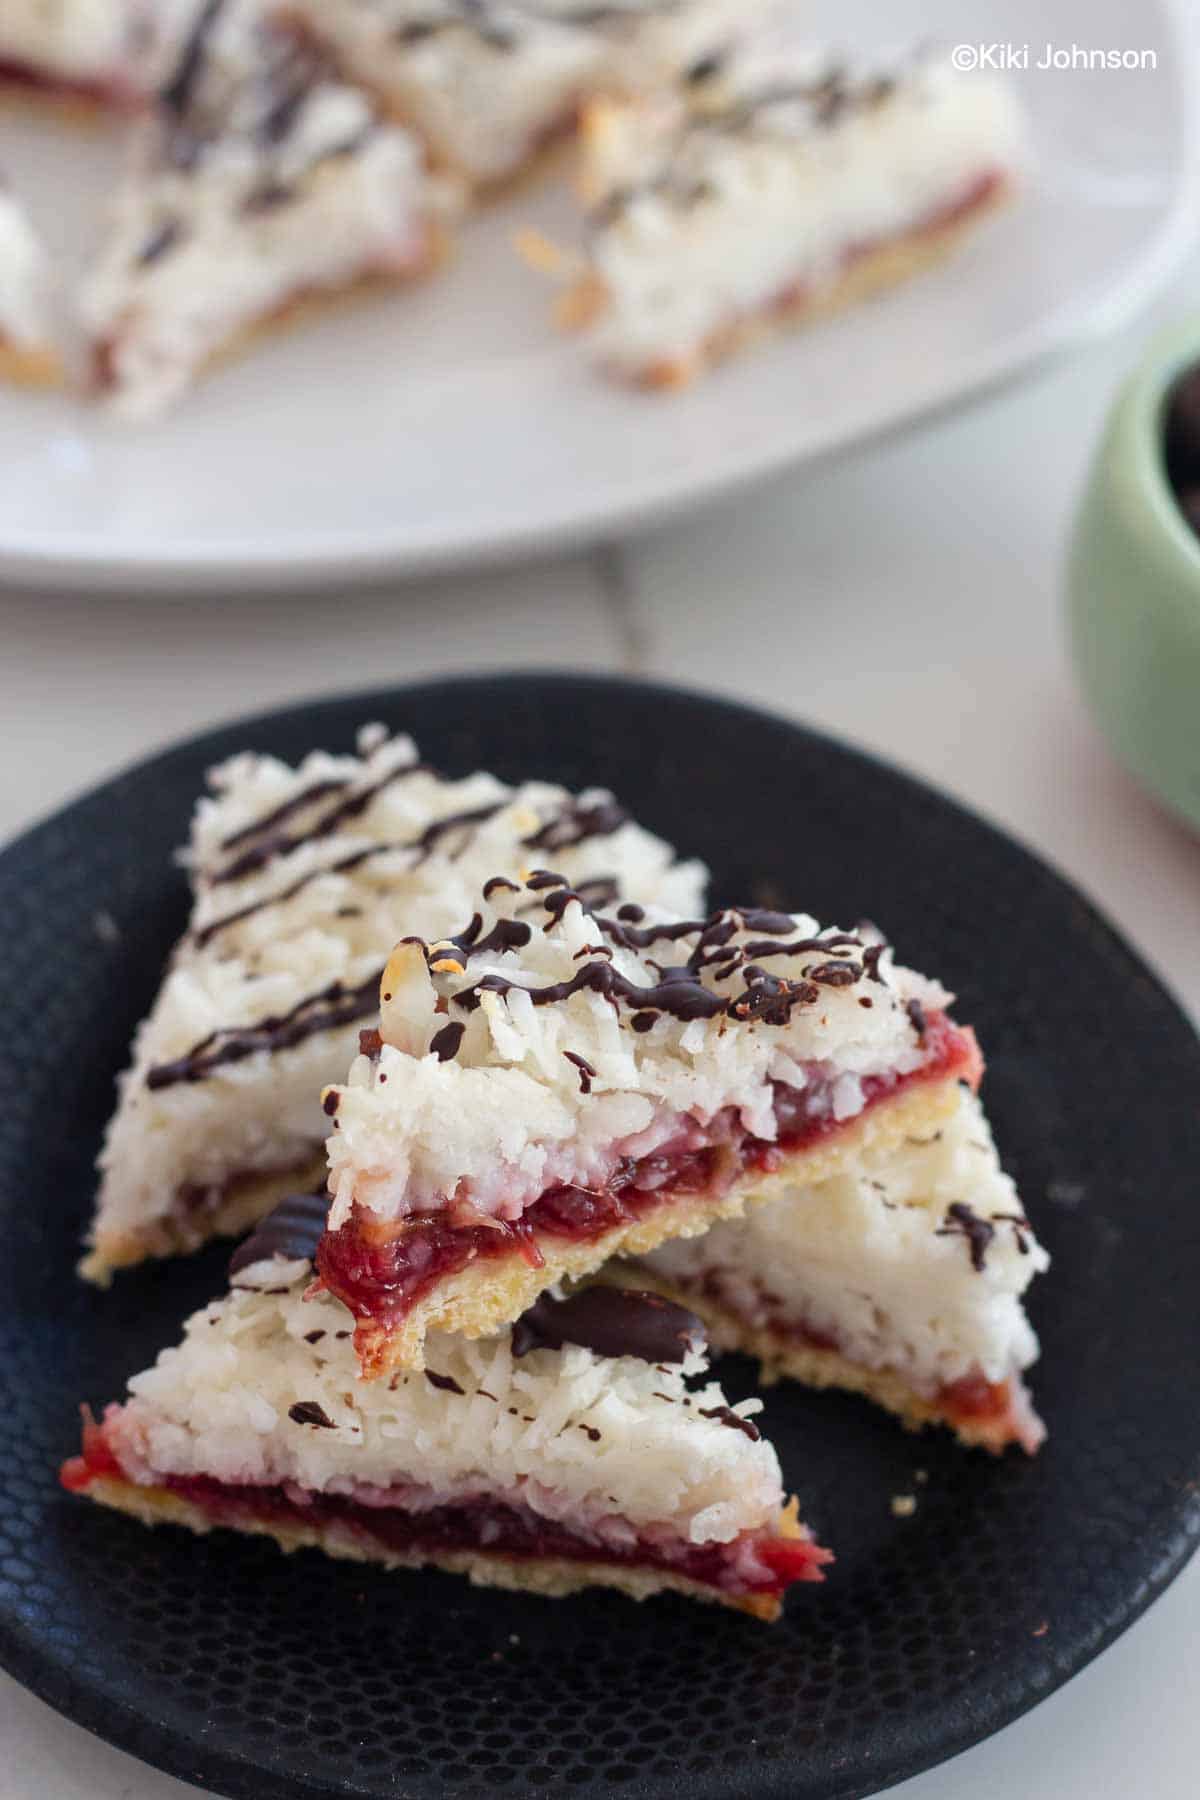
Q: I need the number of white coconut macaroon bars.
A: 9